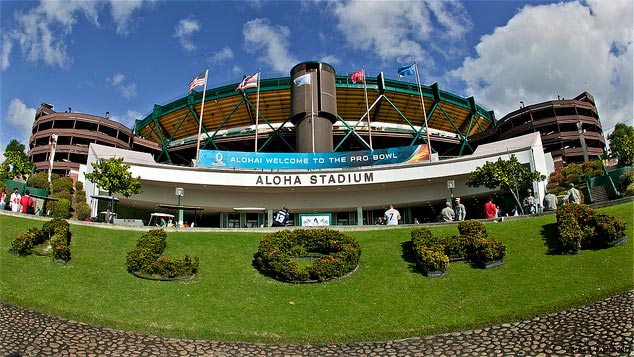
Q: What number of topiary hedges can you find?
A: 5